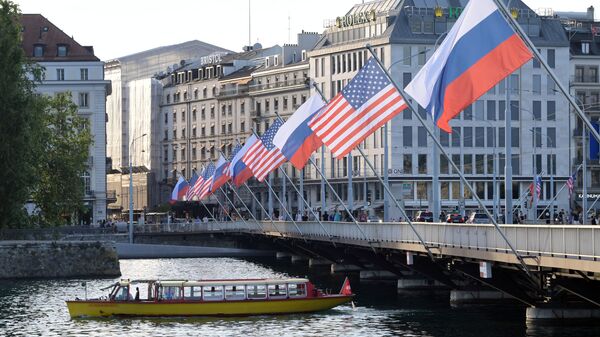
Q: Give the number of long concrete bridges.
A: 1